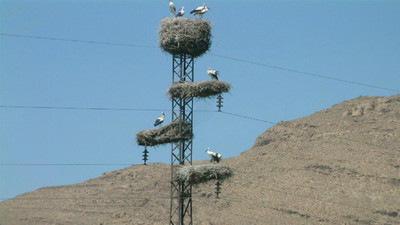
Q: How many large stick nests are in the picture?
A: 4